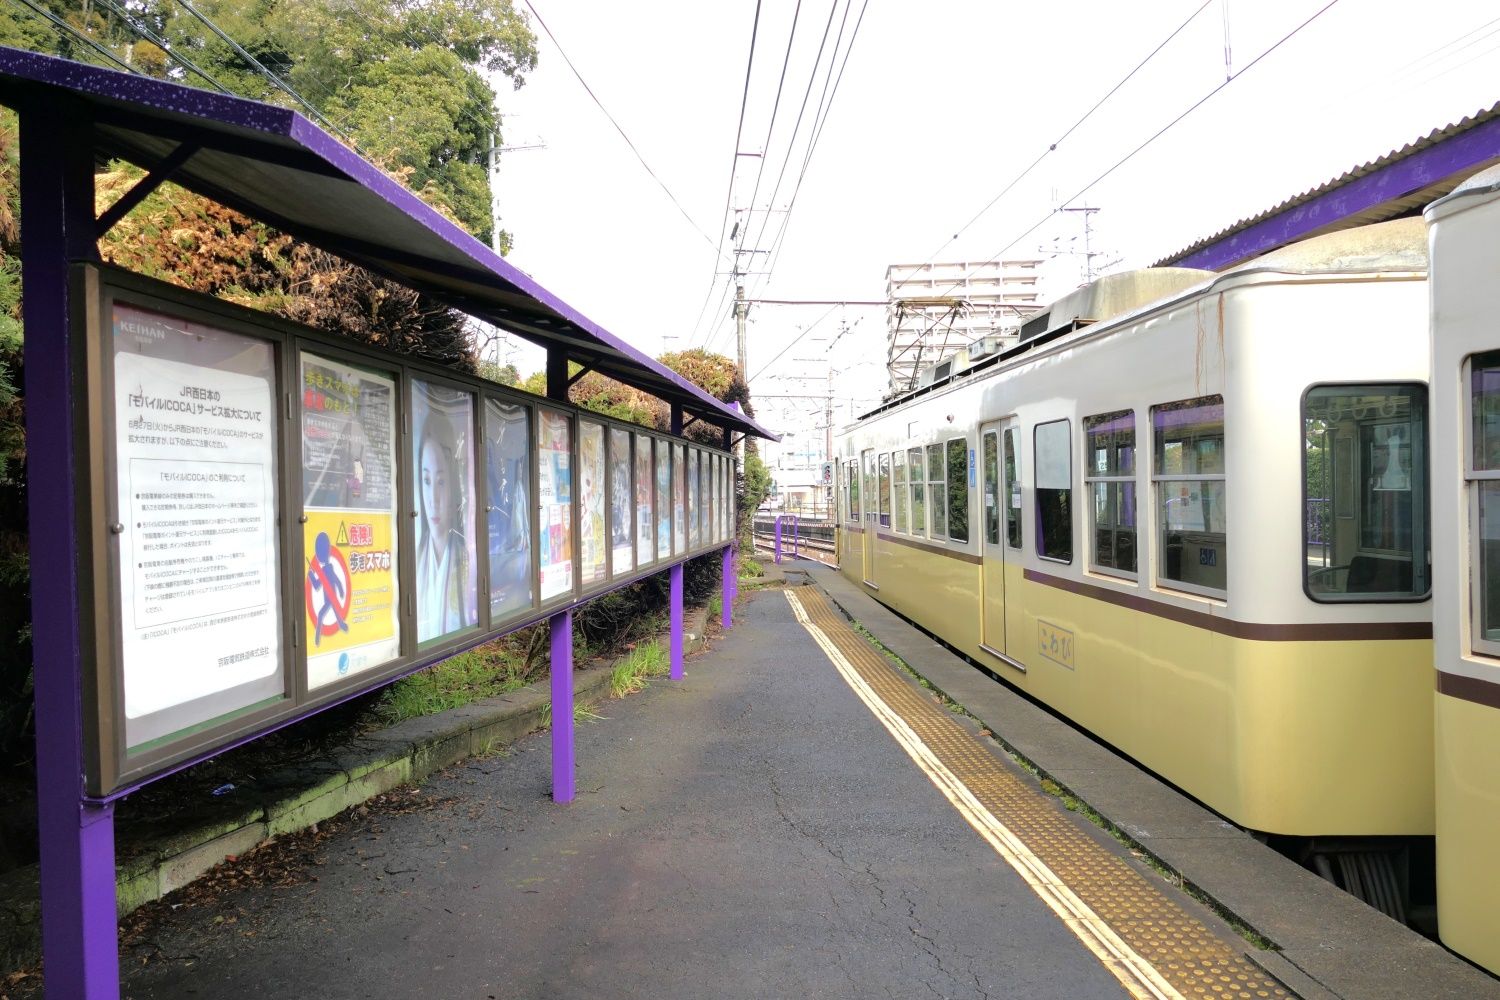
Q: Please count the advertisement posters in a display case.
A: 15